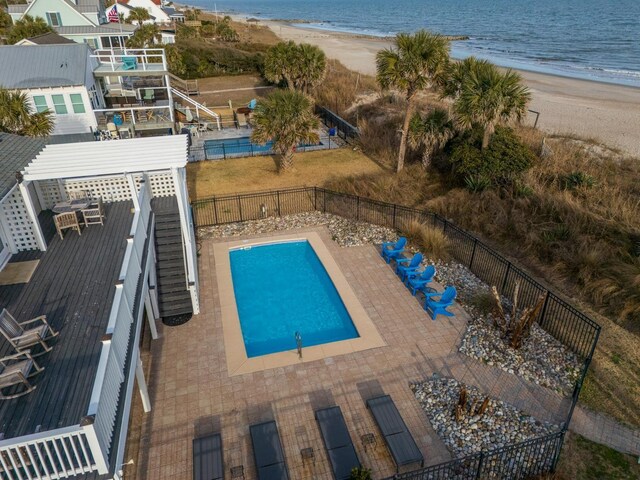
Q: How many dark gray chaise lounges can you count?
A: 4